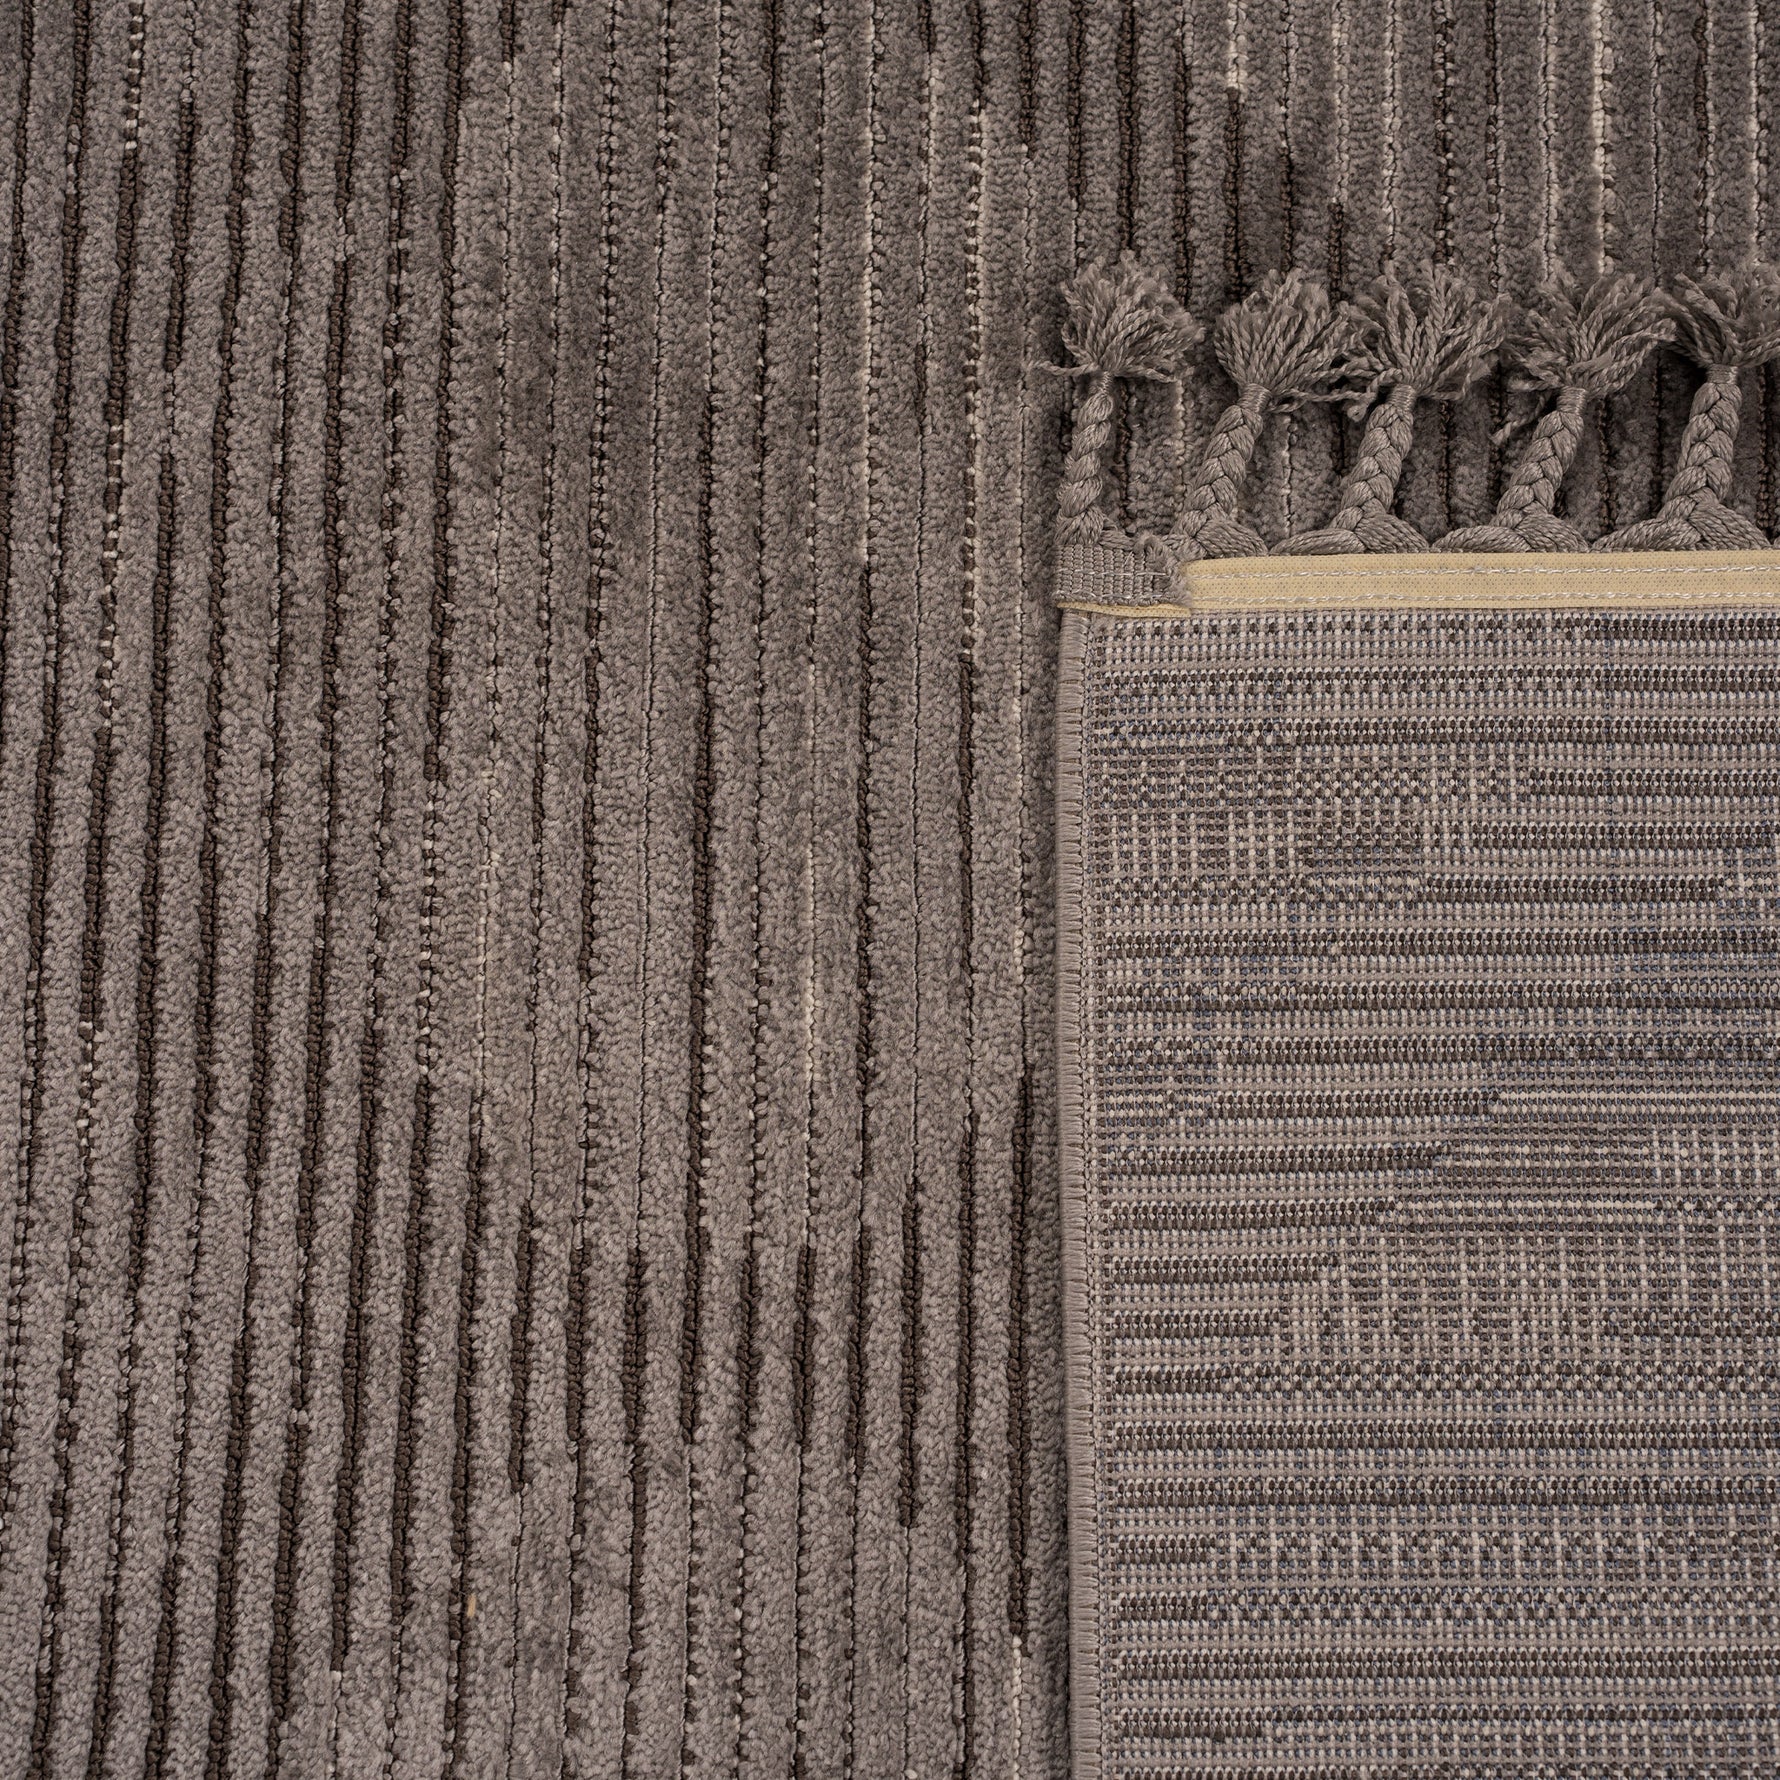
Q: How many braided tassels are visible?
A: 5